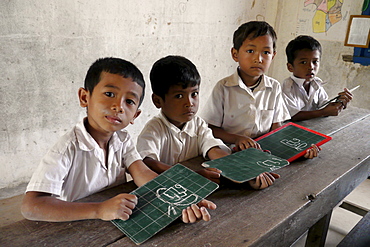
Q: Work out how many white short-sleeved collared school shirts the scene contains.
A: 4